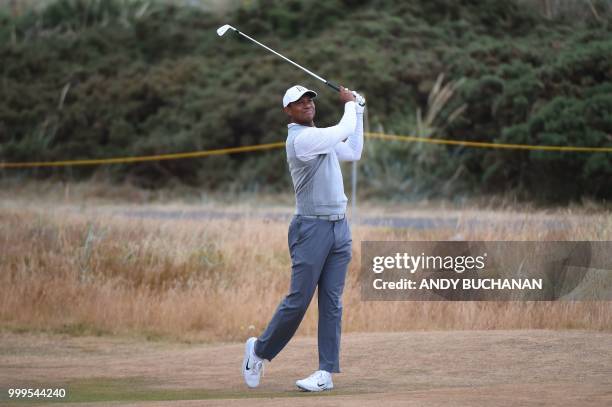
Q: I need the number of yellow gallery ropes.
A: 1